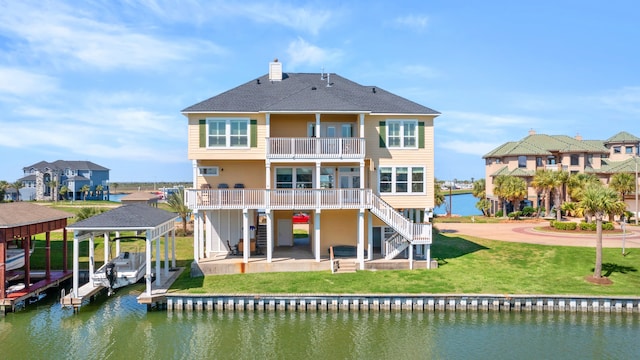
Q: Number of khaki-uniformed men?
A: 0